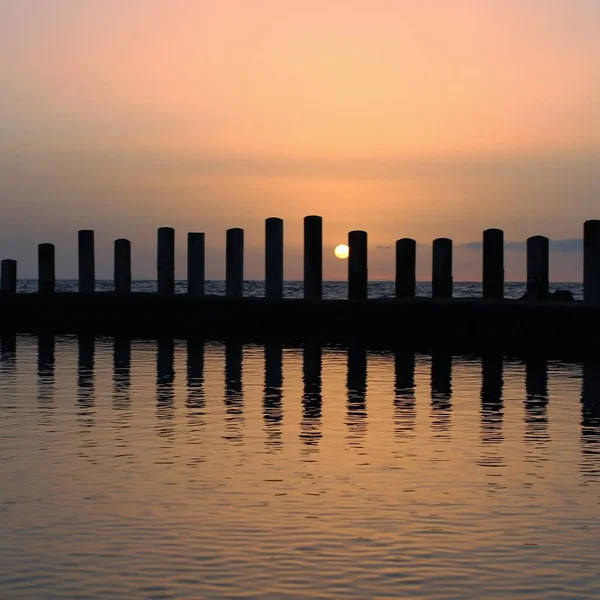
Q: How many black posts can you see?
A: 15